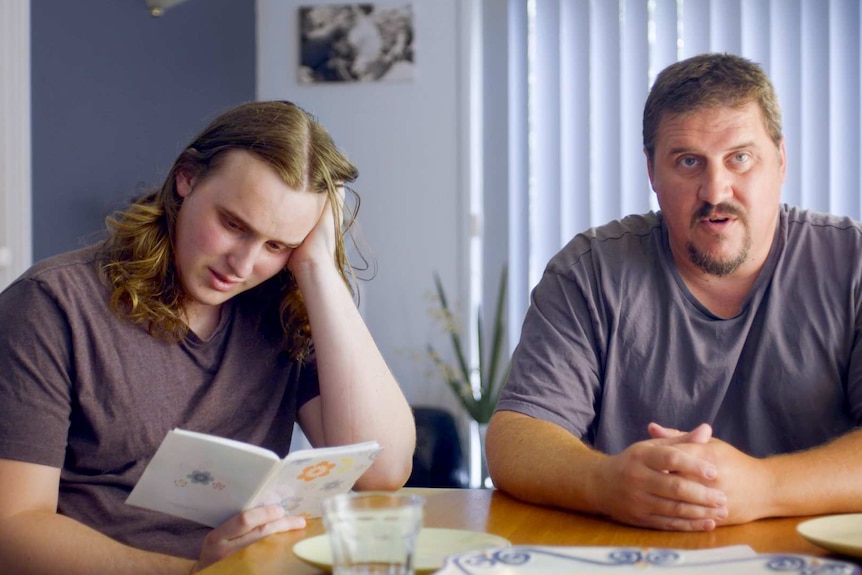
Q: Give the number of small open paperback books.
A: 1